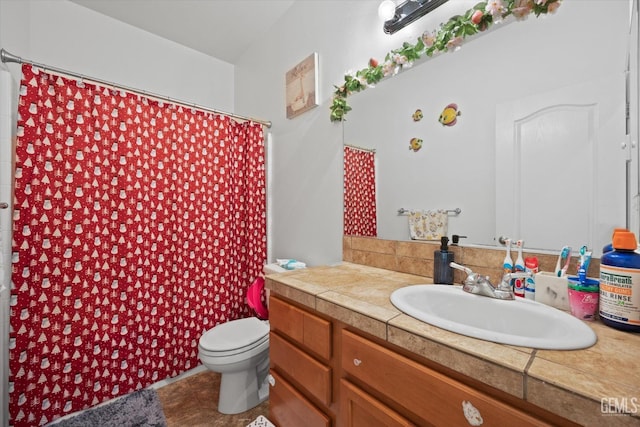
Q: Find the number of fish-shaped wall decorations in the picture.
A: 3